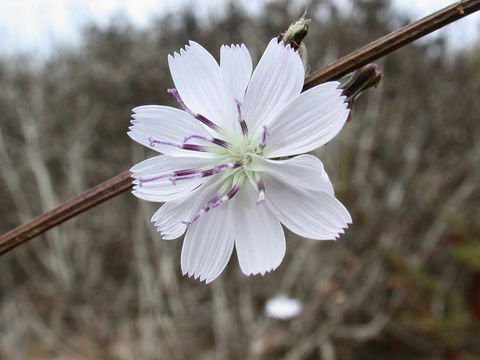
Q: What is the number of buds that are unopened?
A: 2